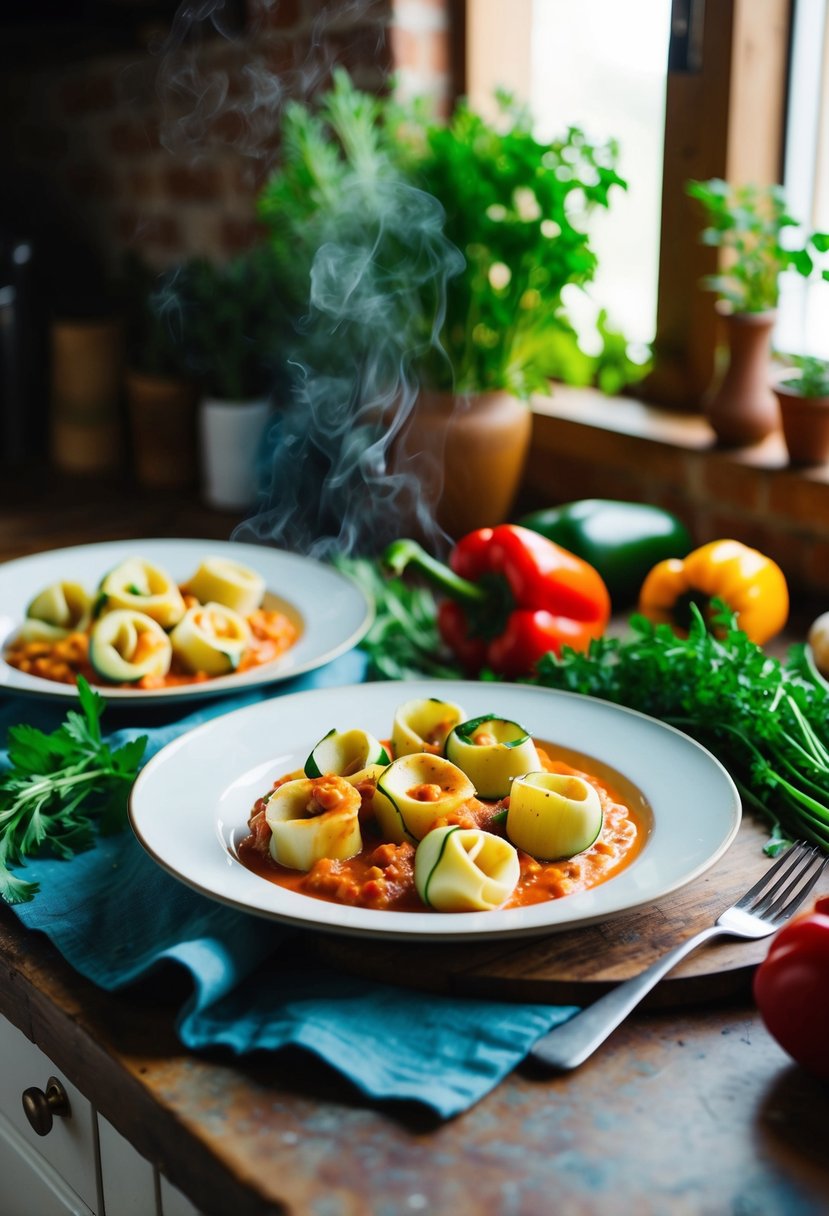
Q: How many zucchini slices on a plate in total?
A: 12